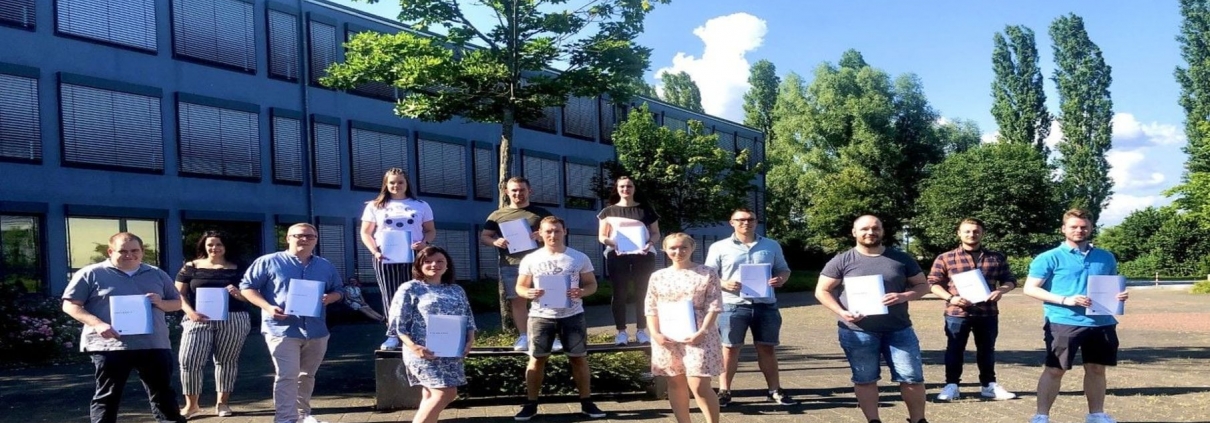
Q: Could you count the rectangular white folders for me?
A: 13